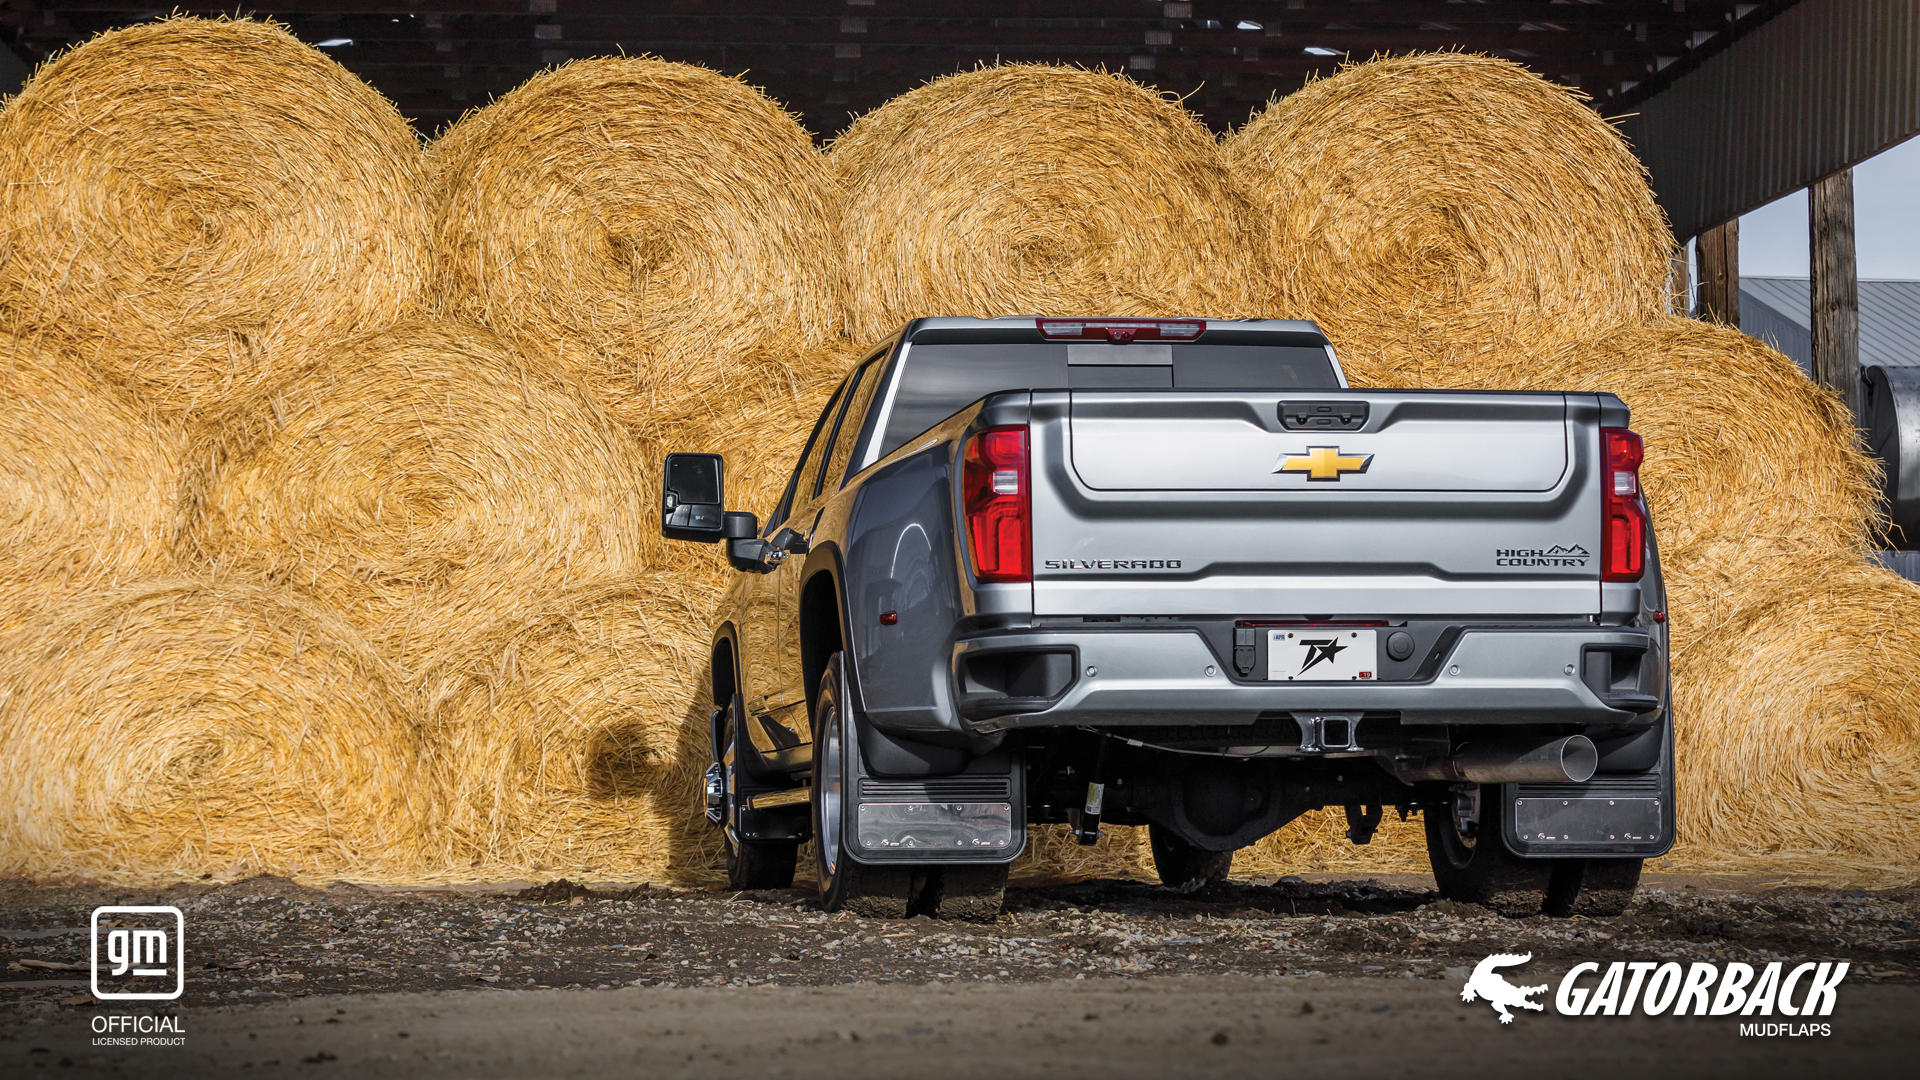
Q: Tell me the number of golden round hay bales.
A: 11